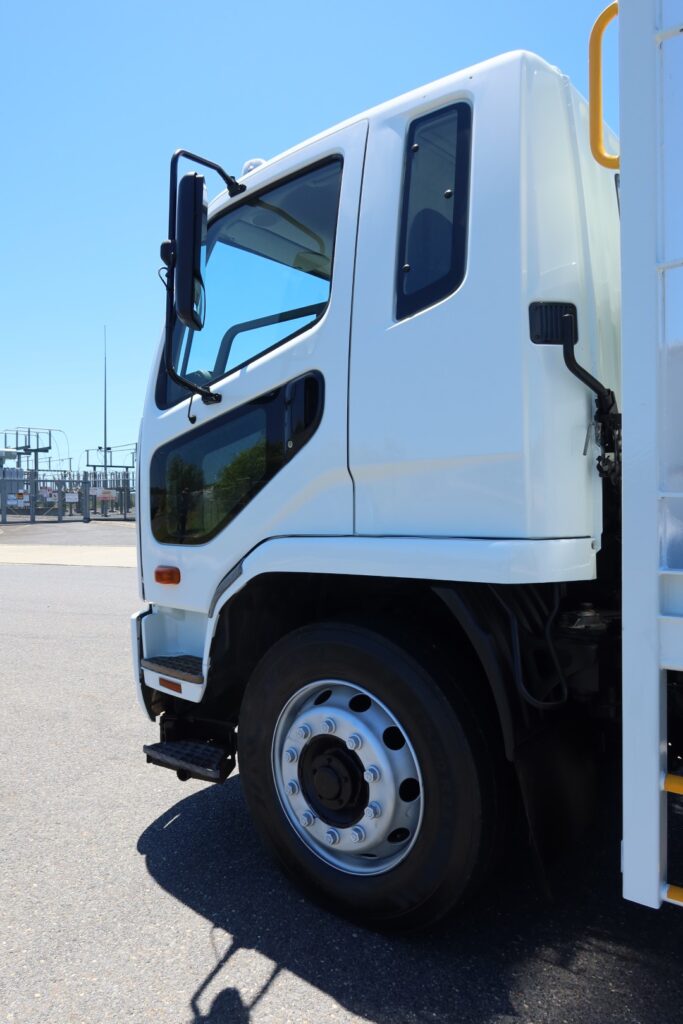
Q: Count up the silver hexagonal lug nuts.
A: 10